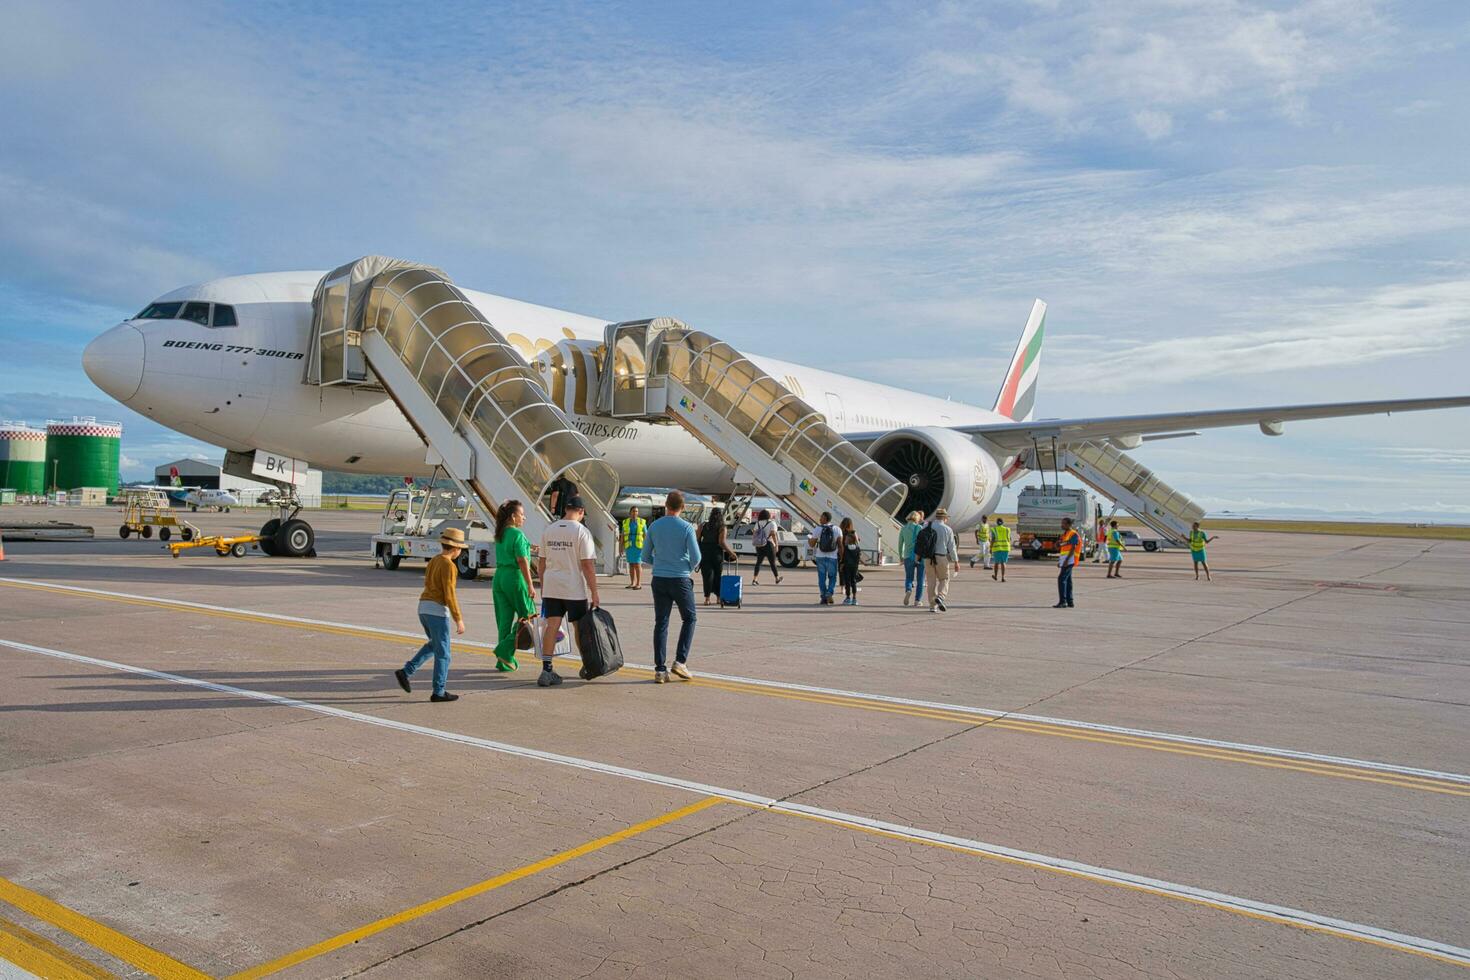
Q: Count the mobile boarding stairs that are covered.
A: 3